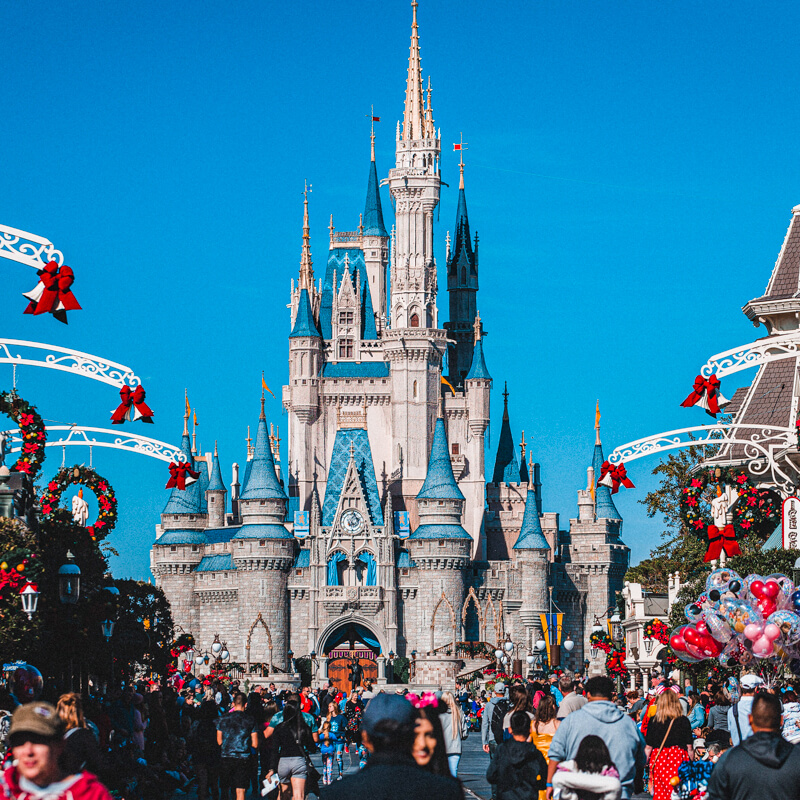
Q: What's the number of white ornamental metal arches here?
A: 5